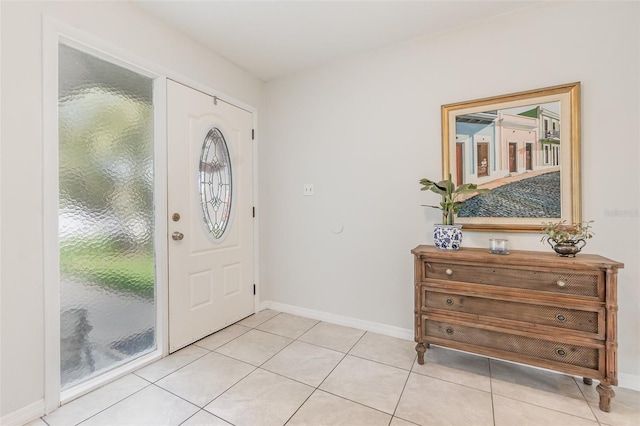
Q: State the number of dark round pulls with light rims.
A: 4